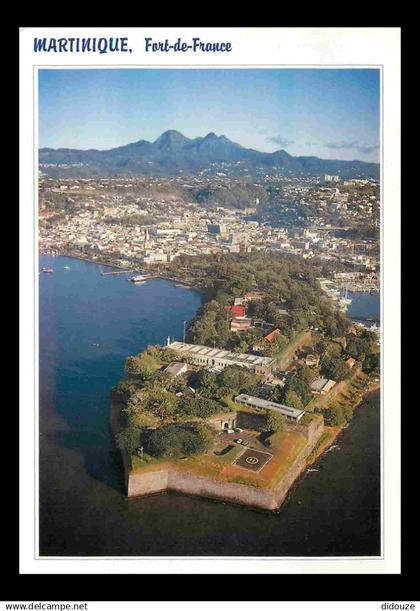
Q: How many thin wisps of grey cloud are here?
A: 2